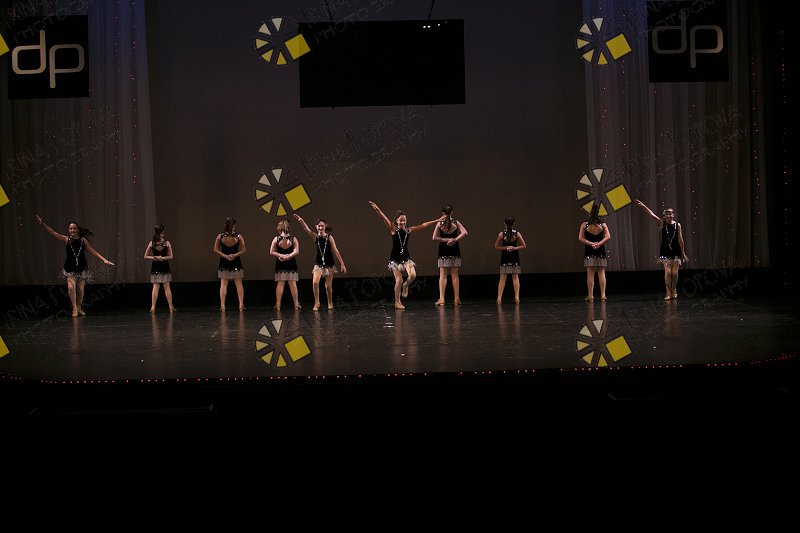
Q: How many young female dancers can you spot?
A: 10